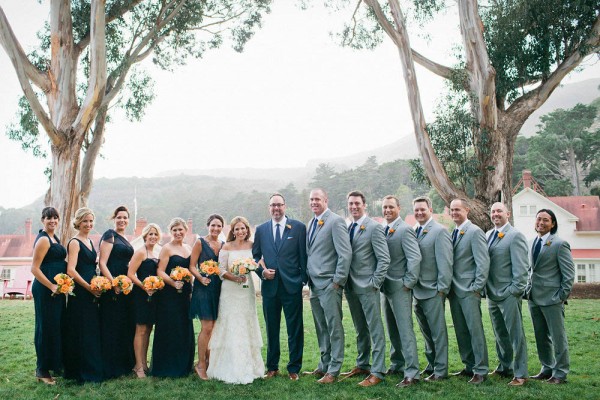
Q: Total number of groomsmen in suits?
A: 7